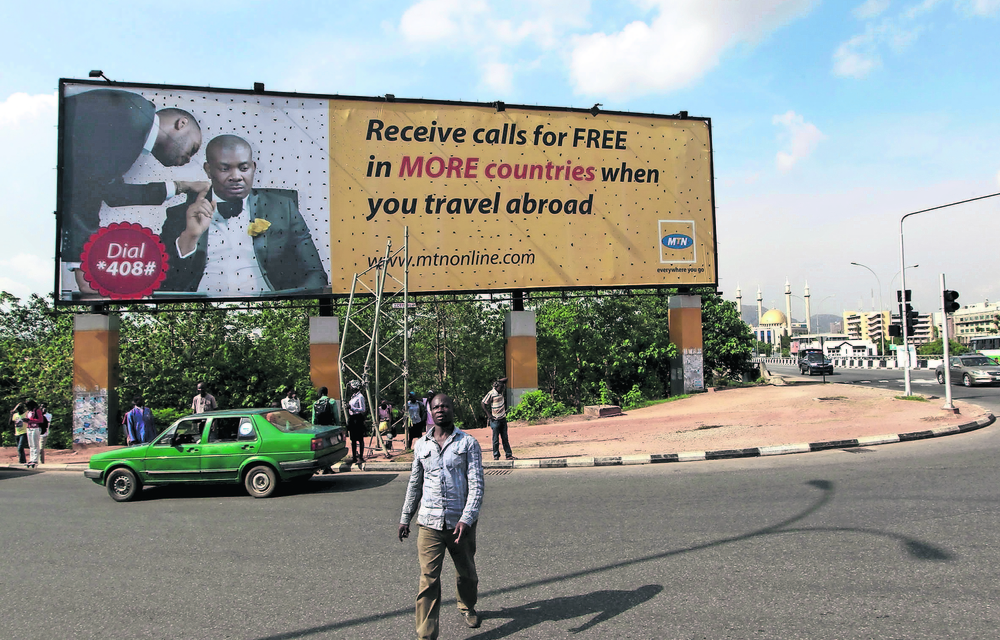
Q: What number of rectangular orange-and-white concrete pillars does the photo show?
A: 4